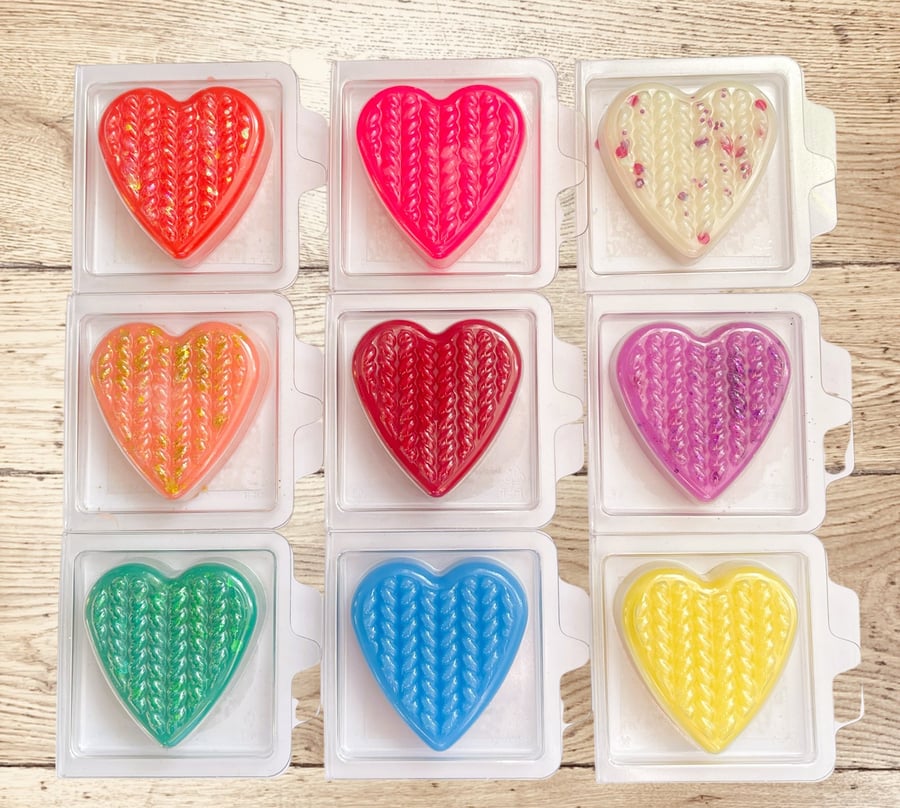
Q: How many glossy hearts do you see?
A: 9